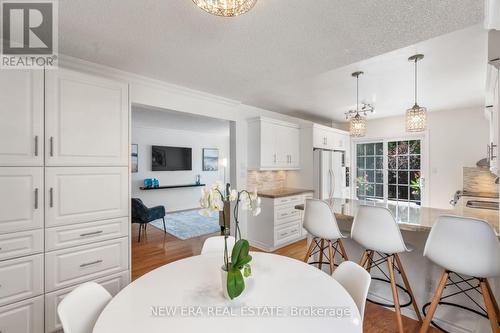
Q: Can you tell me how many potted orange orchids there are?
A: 0